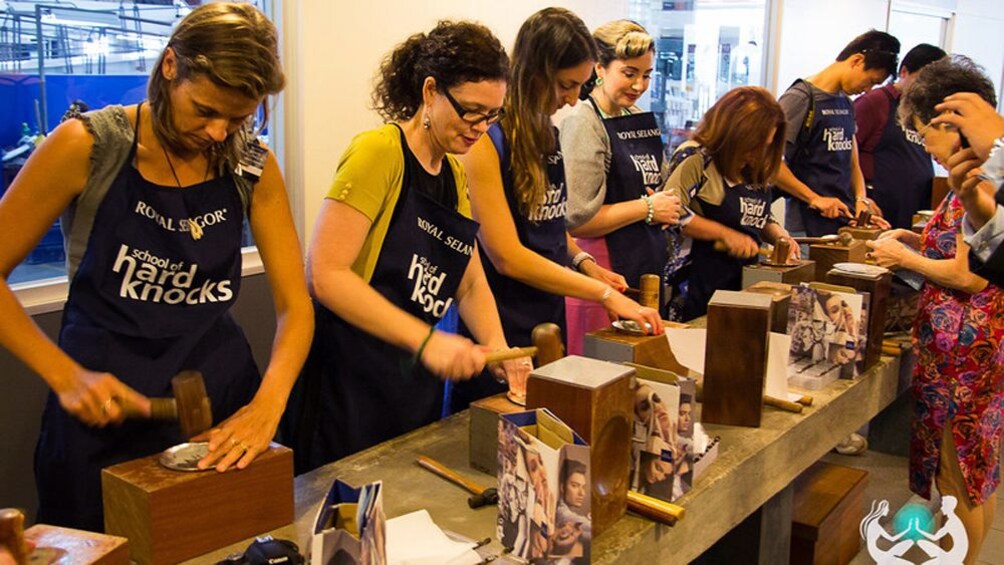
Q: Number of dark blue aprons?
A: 7